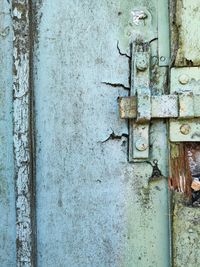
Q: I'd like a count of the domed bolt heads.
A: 4